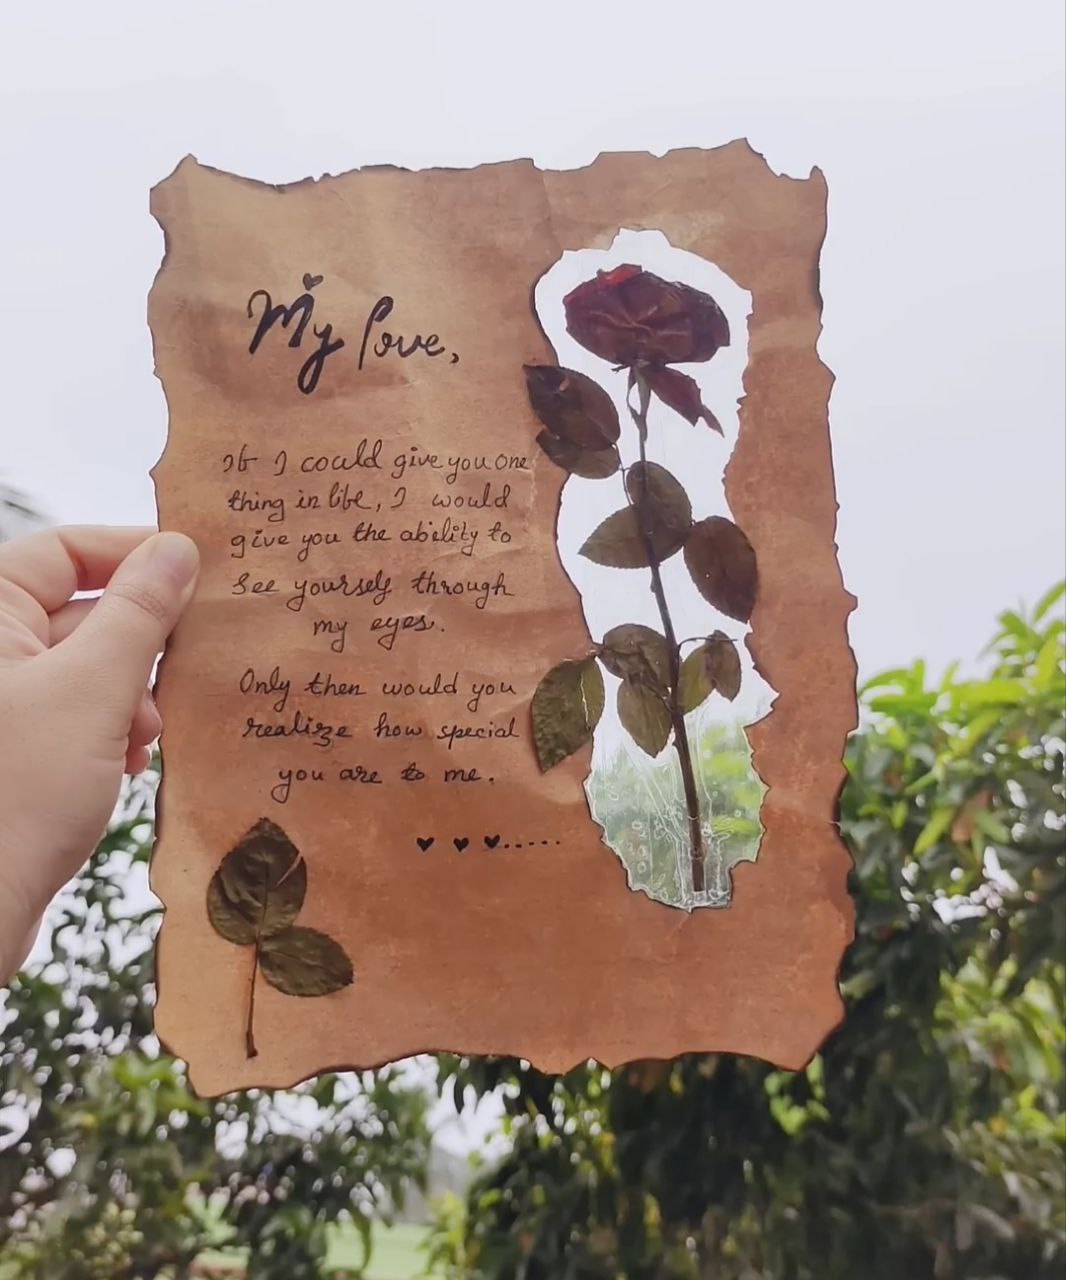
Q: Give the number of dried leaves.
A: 12